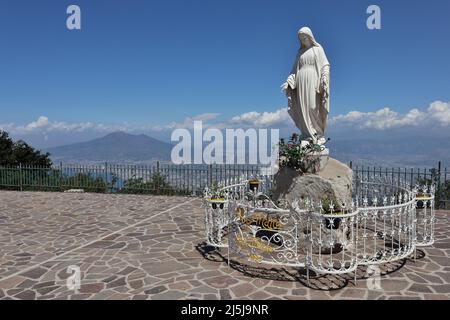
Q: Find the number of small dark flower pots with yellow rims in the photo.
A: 4